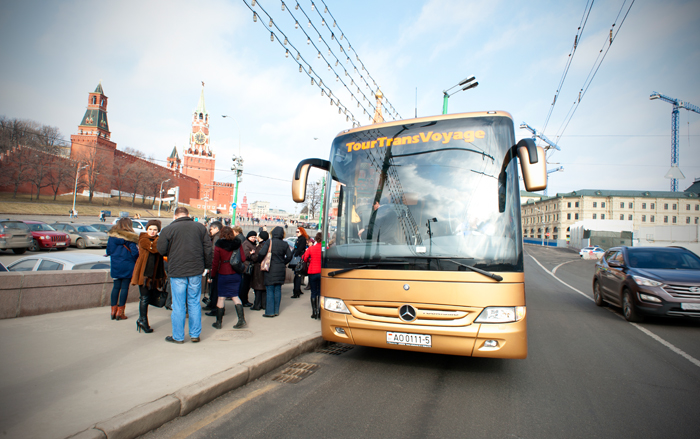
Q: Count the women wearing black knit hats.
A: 2